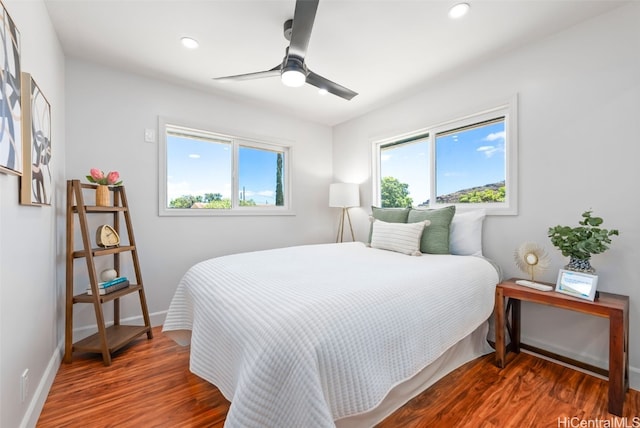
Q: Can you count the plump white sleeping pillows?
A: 1